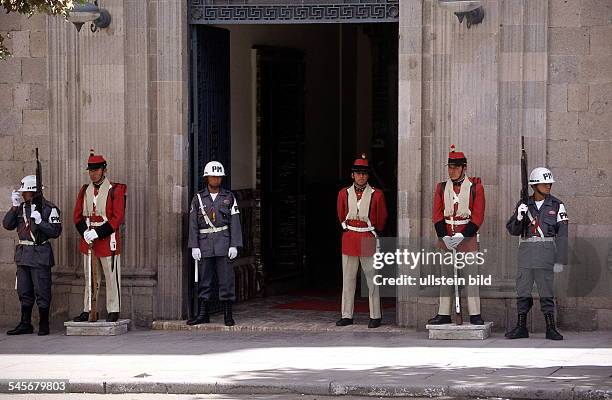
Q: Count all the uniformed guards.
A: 6